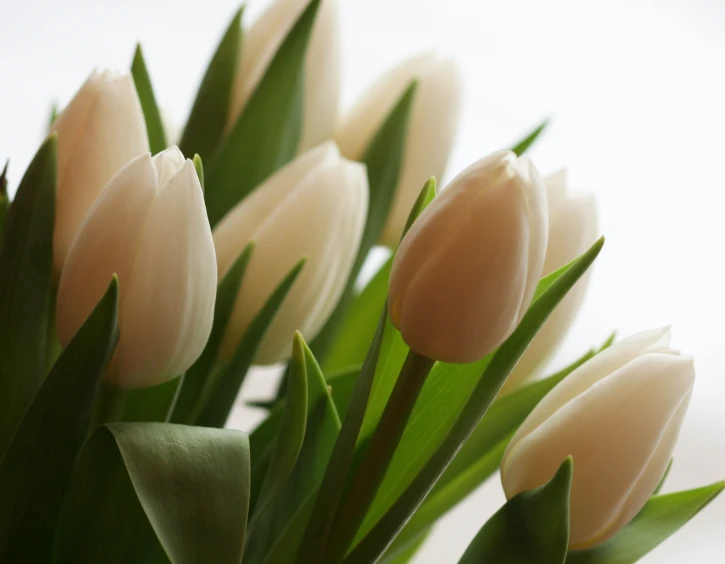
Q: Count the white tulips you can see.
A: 8